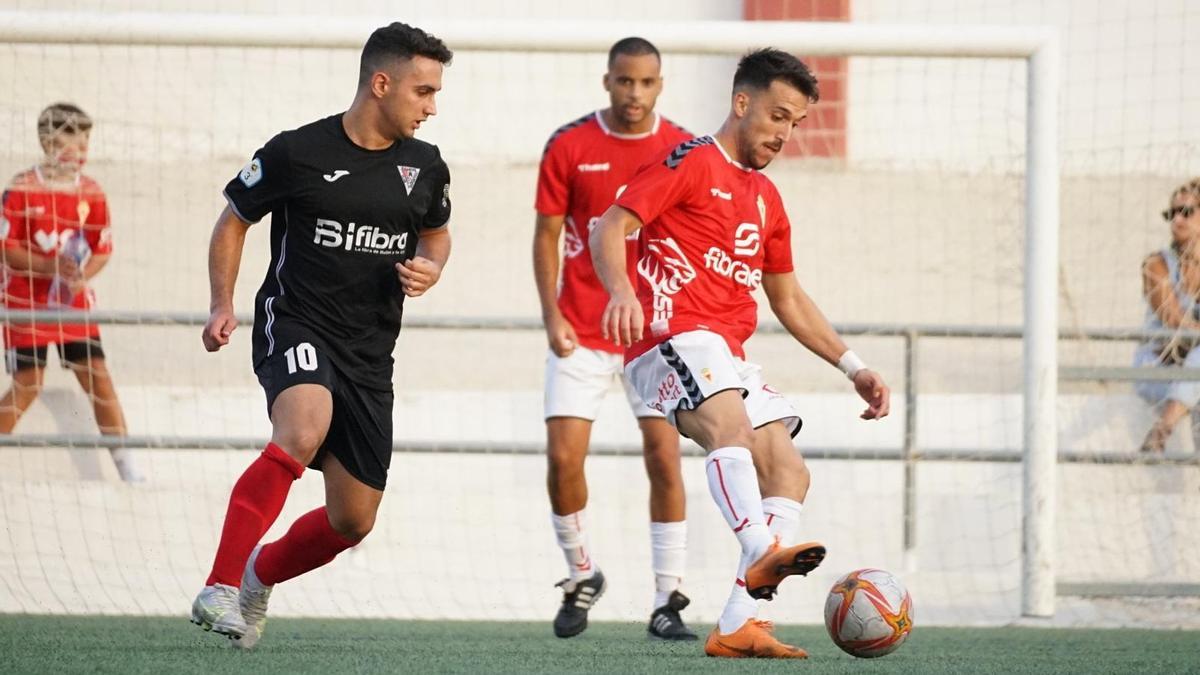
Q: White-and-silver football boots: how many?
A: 2